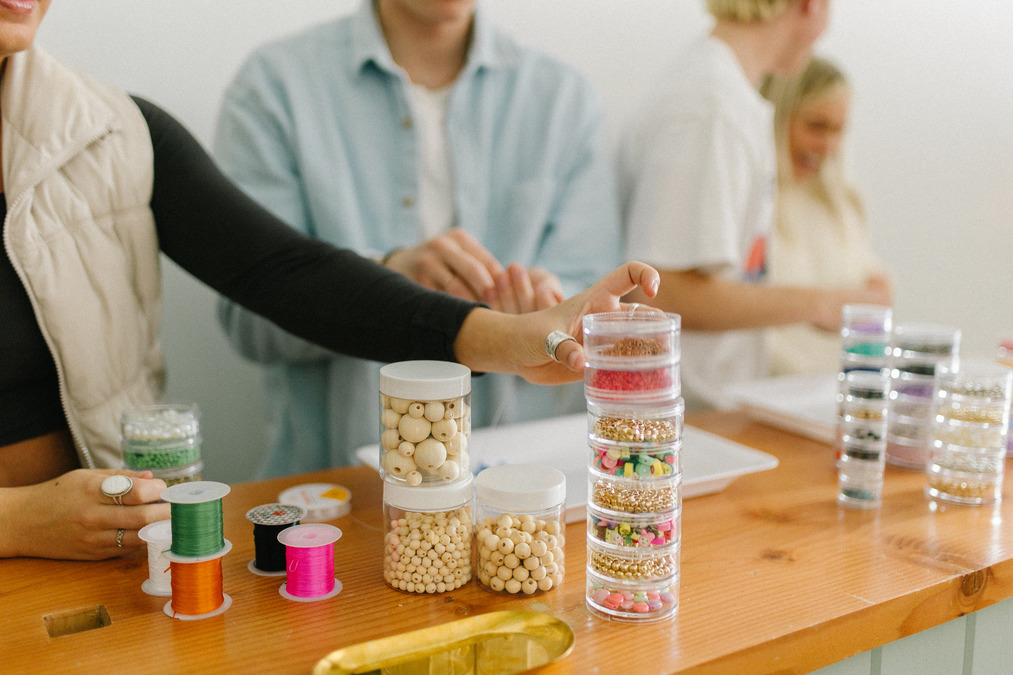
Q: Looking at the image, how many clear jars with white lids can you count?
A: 3